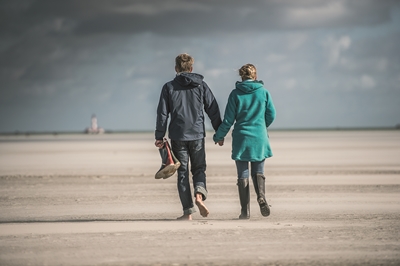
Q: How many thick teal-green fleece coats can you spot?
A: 1